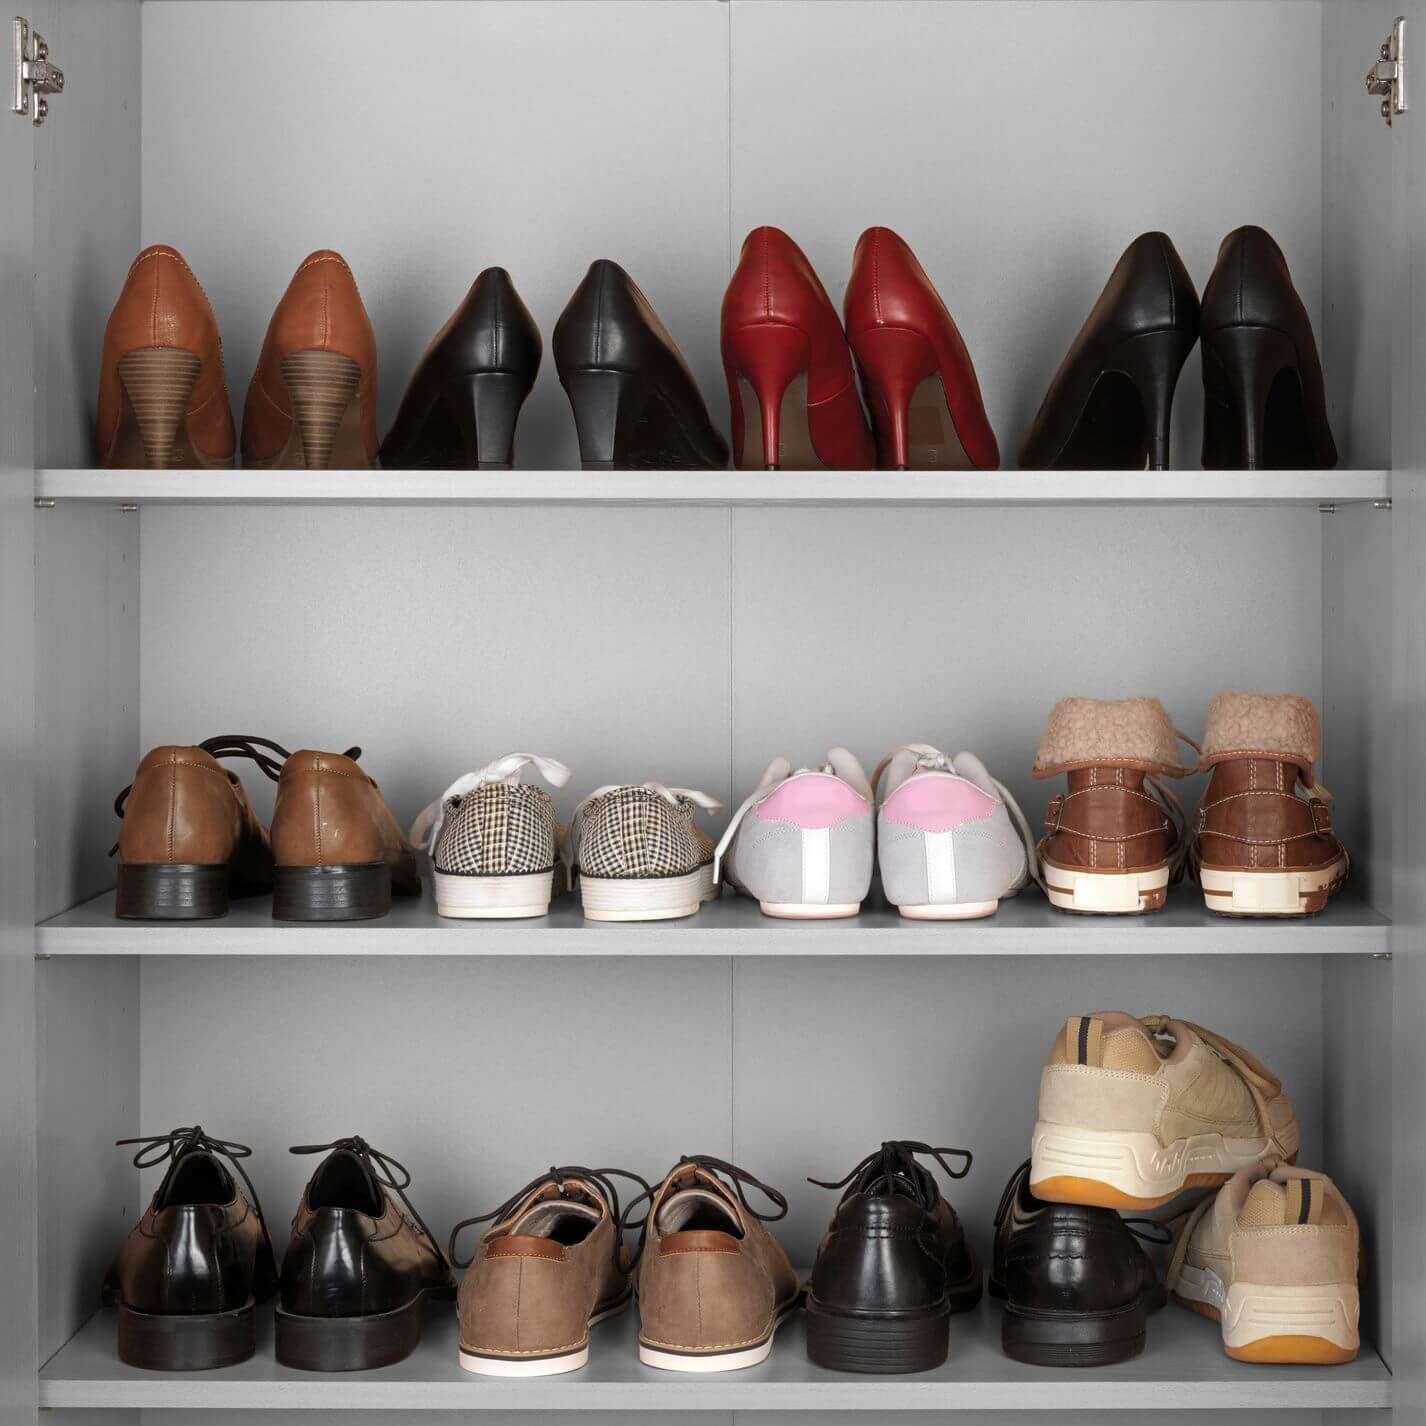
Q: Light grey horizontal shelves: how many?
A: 3